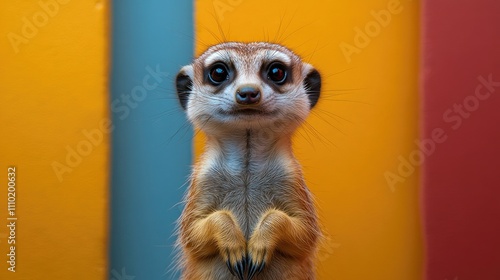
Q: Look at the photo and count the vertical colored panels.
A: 4